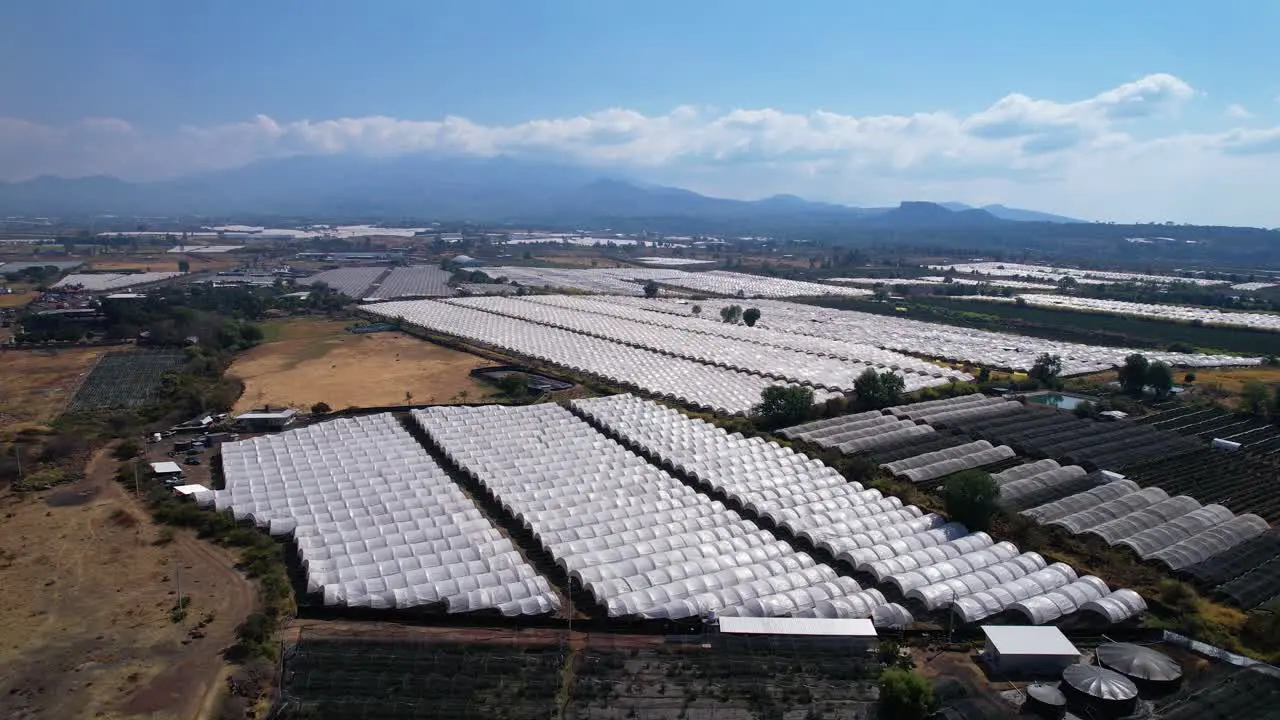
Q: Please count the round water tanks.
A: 3